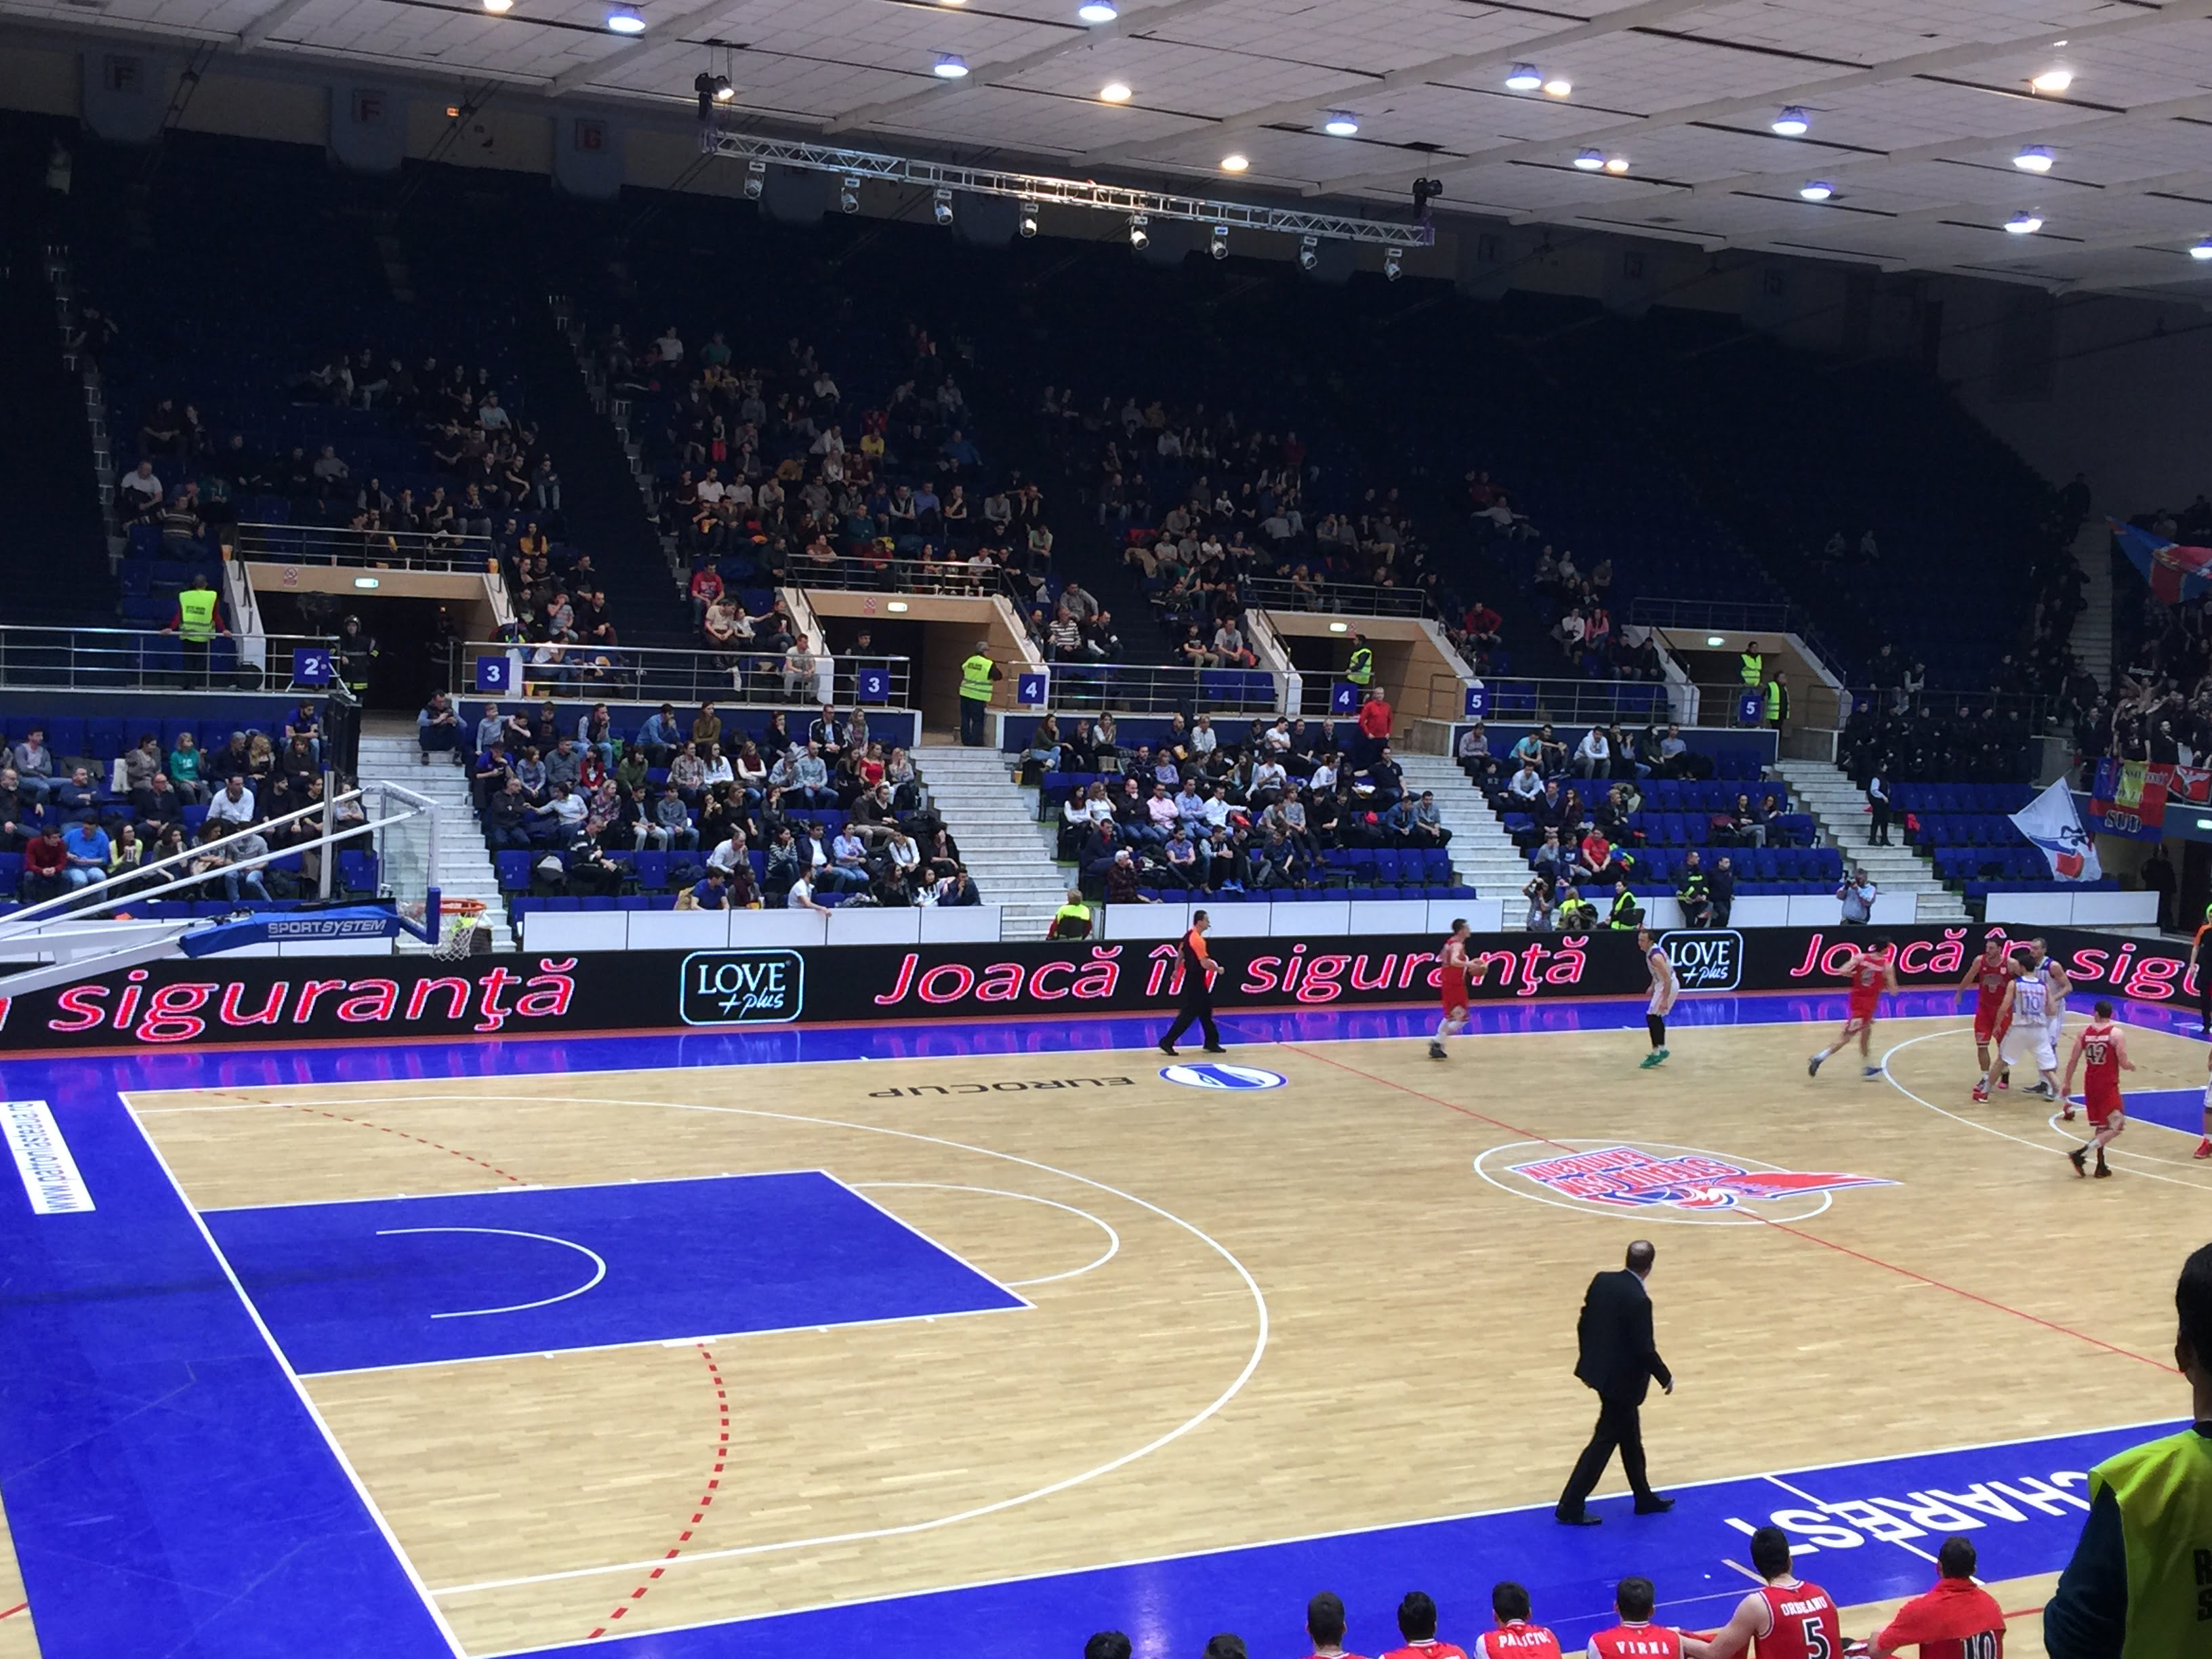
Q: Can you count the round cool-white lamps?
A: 11